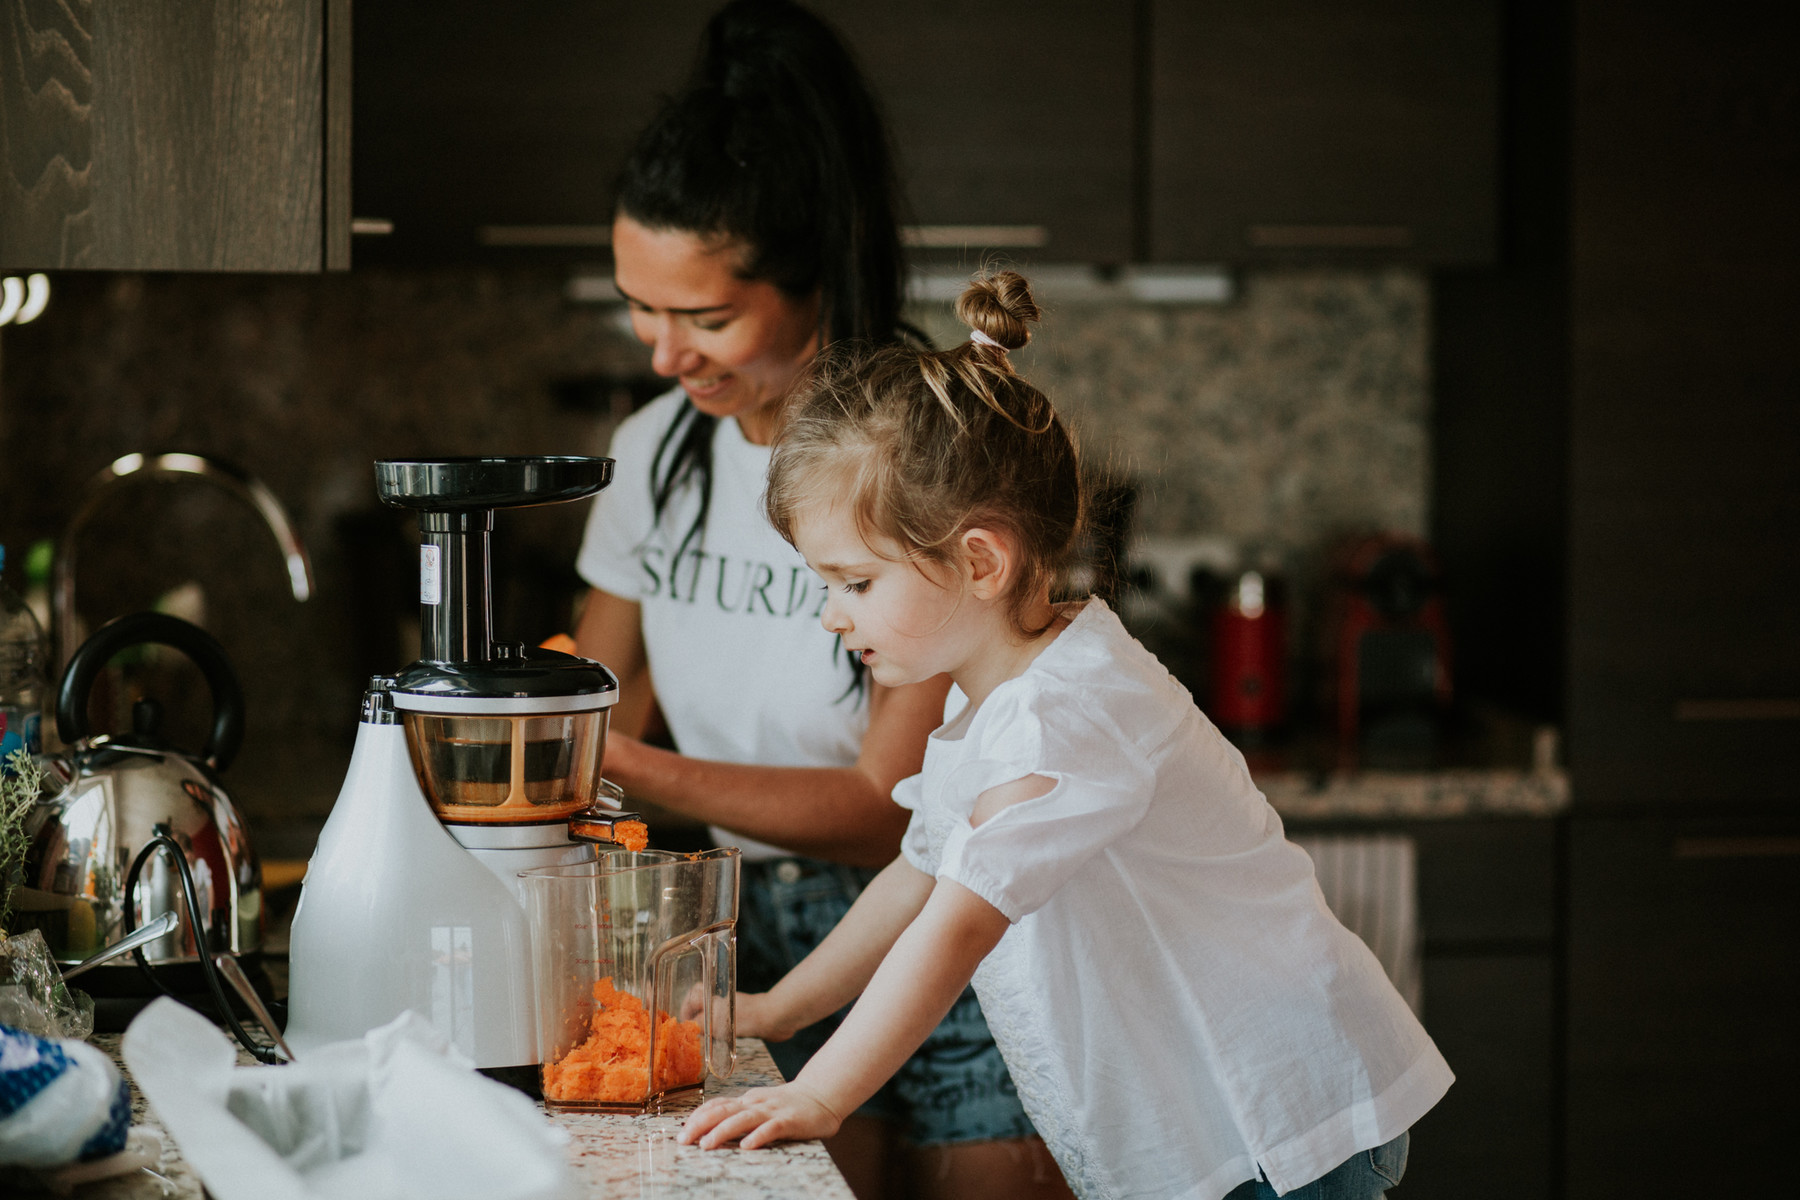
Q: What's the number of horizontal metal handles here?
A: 6